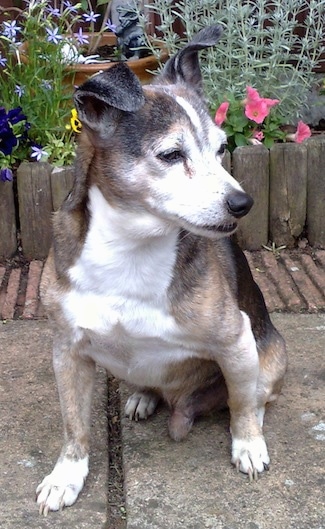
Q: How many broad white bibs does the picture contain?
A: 1